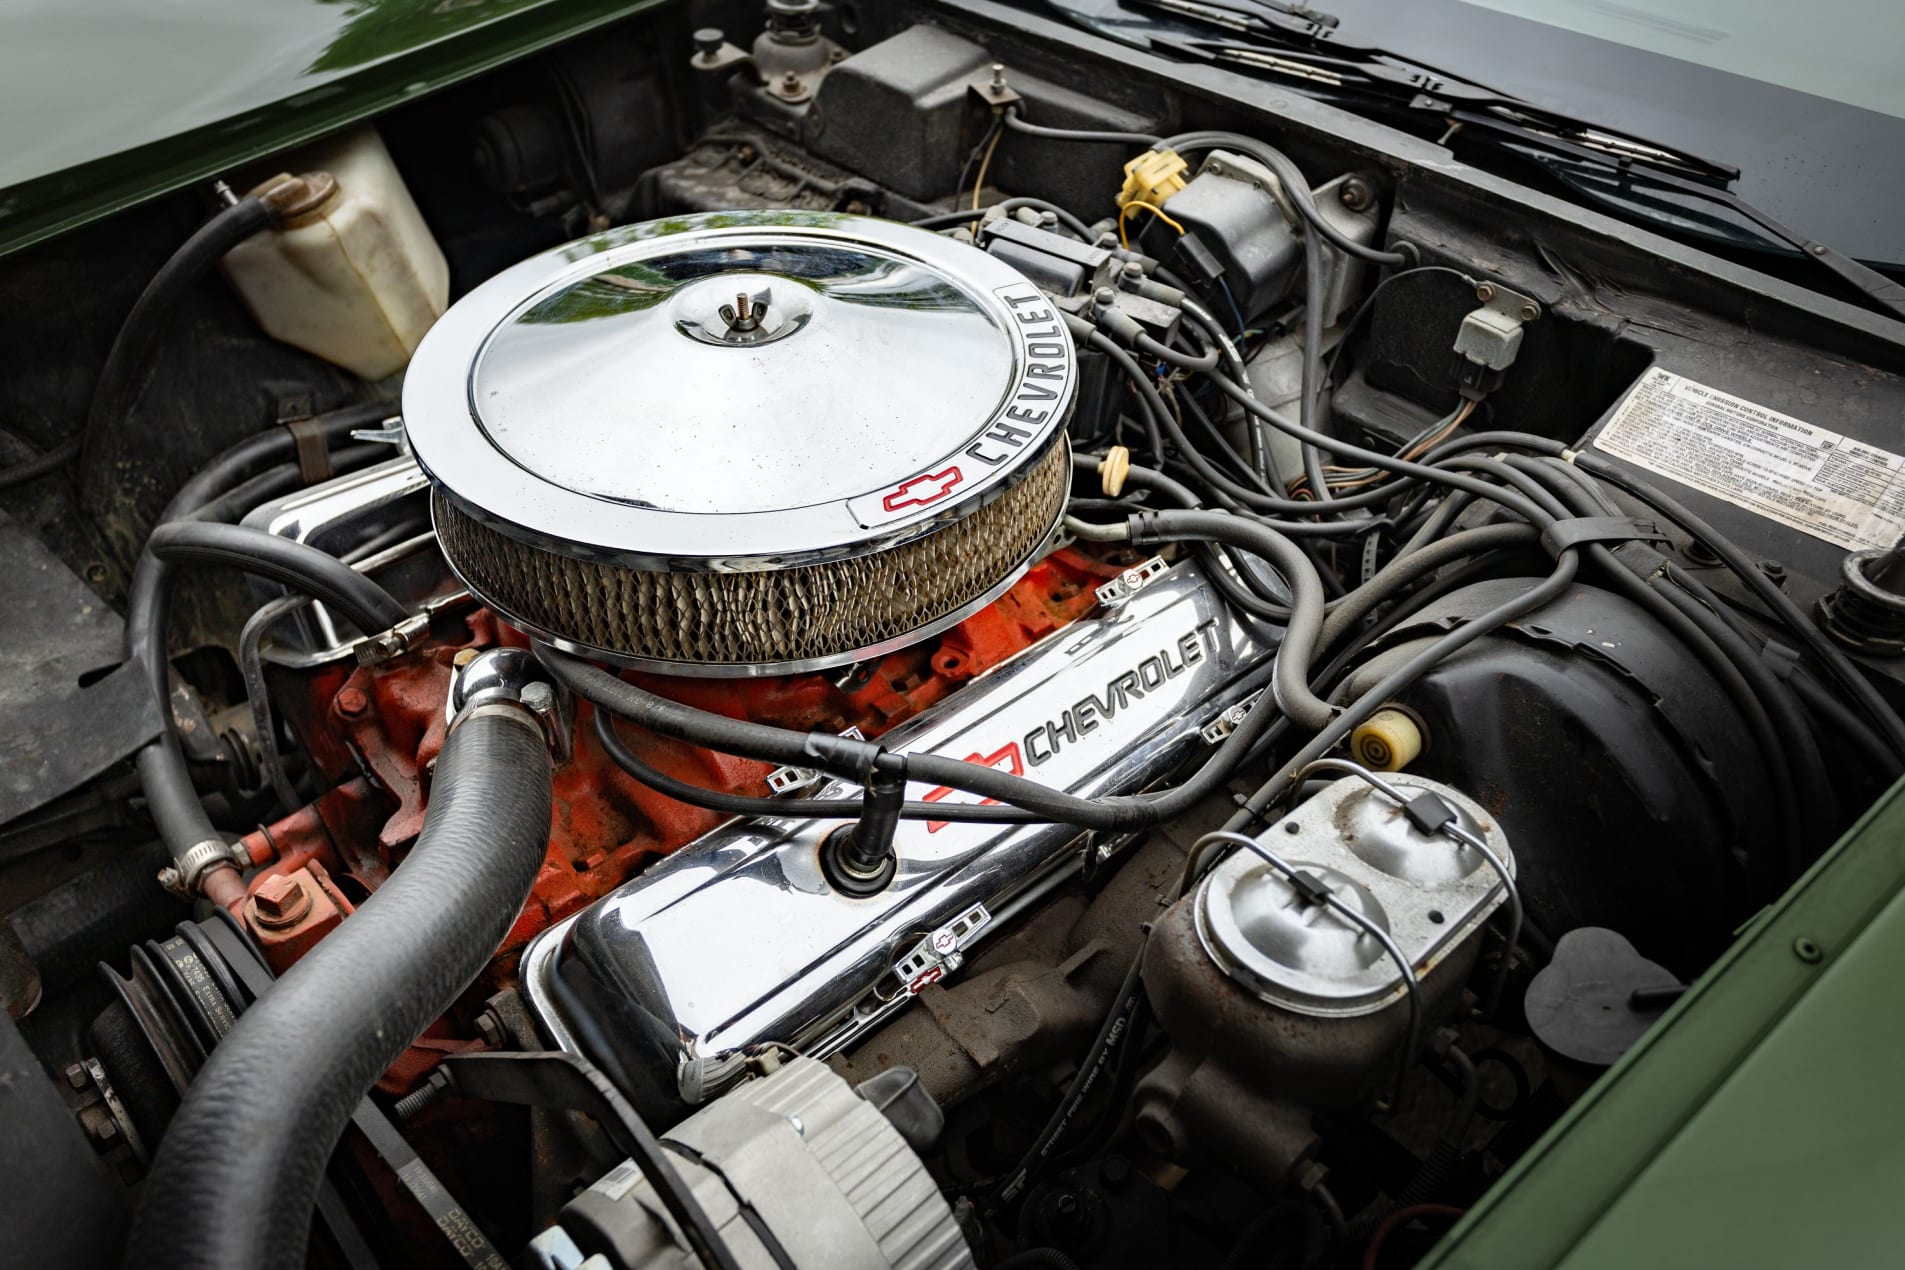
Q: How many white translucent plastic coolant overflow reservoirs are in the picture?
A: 1